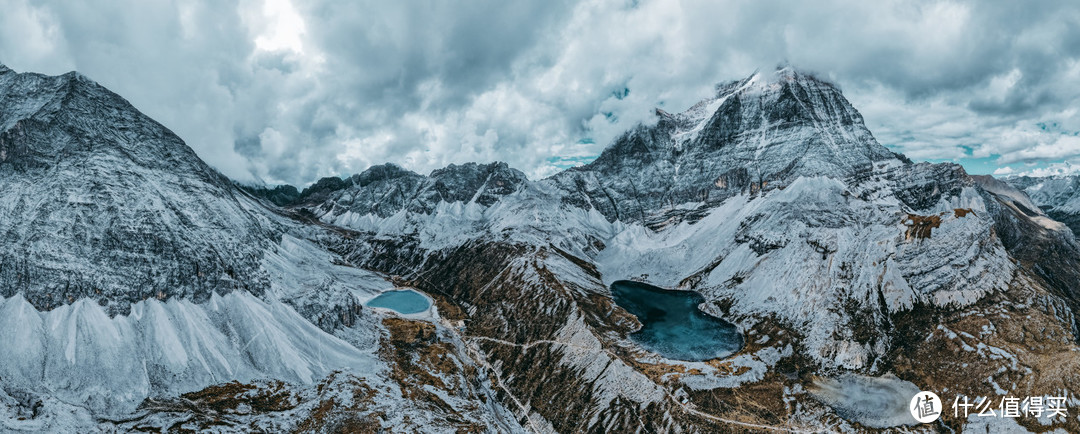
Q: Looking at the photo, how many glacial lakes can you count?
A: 2